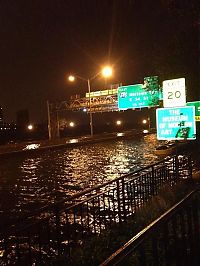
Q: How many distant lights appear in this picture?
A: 4